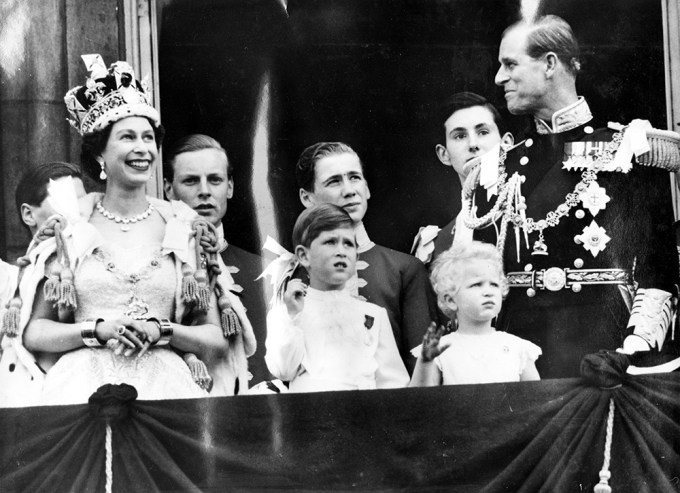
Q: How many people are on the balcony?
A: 8